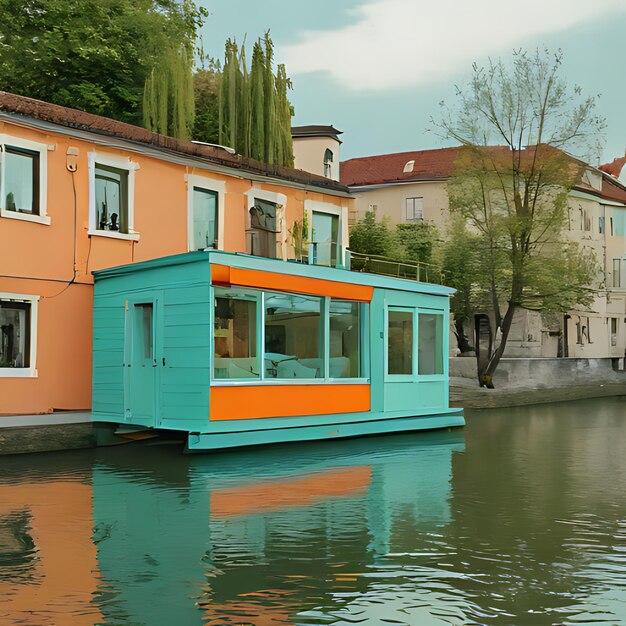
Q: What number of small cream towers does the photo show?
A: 1